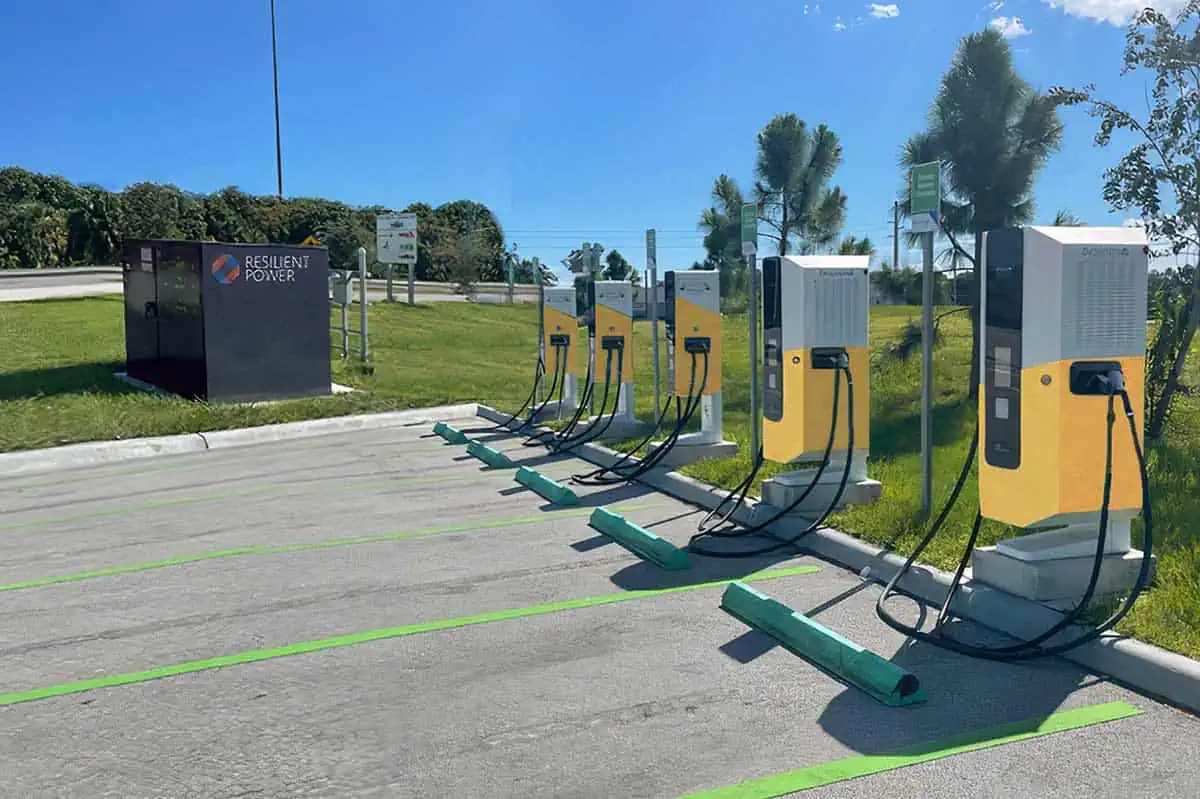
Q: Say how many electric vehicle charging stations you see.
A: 5